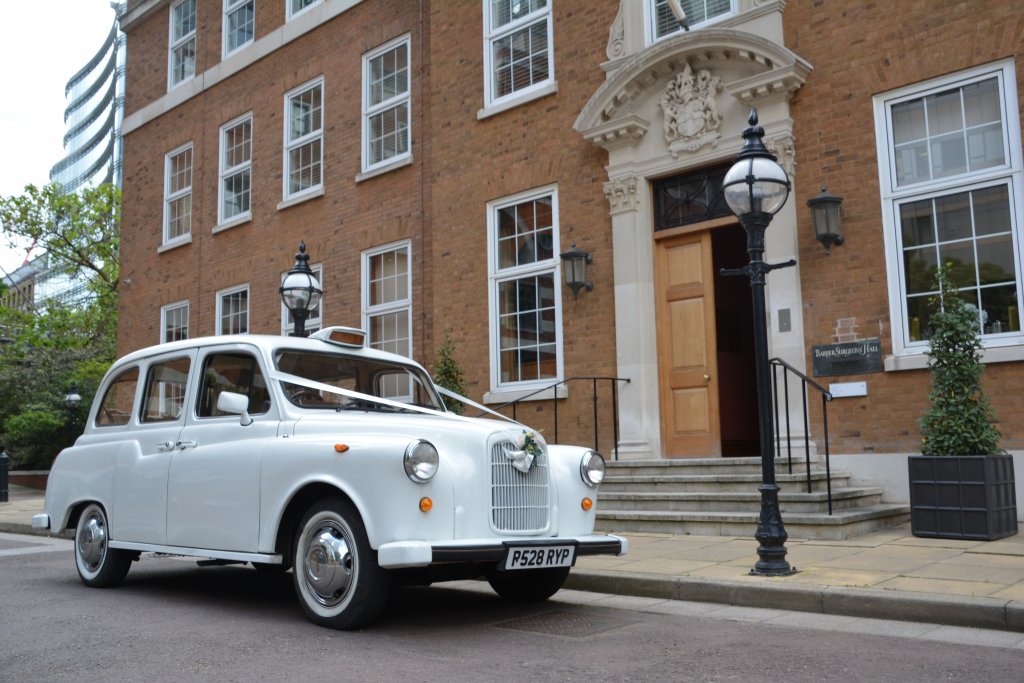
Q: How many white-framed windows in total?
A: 15